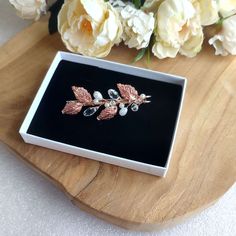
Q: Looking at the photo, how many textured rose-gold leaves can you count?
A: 4